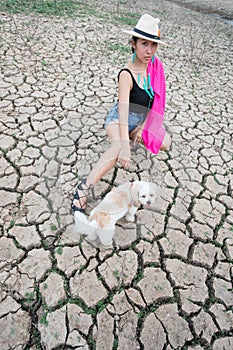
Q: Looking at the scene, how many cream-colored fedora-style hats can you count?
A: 1